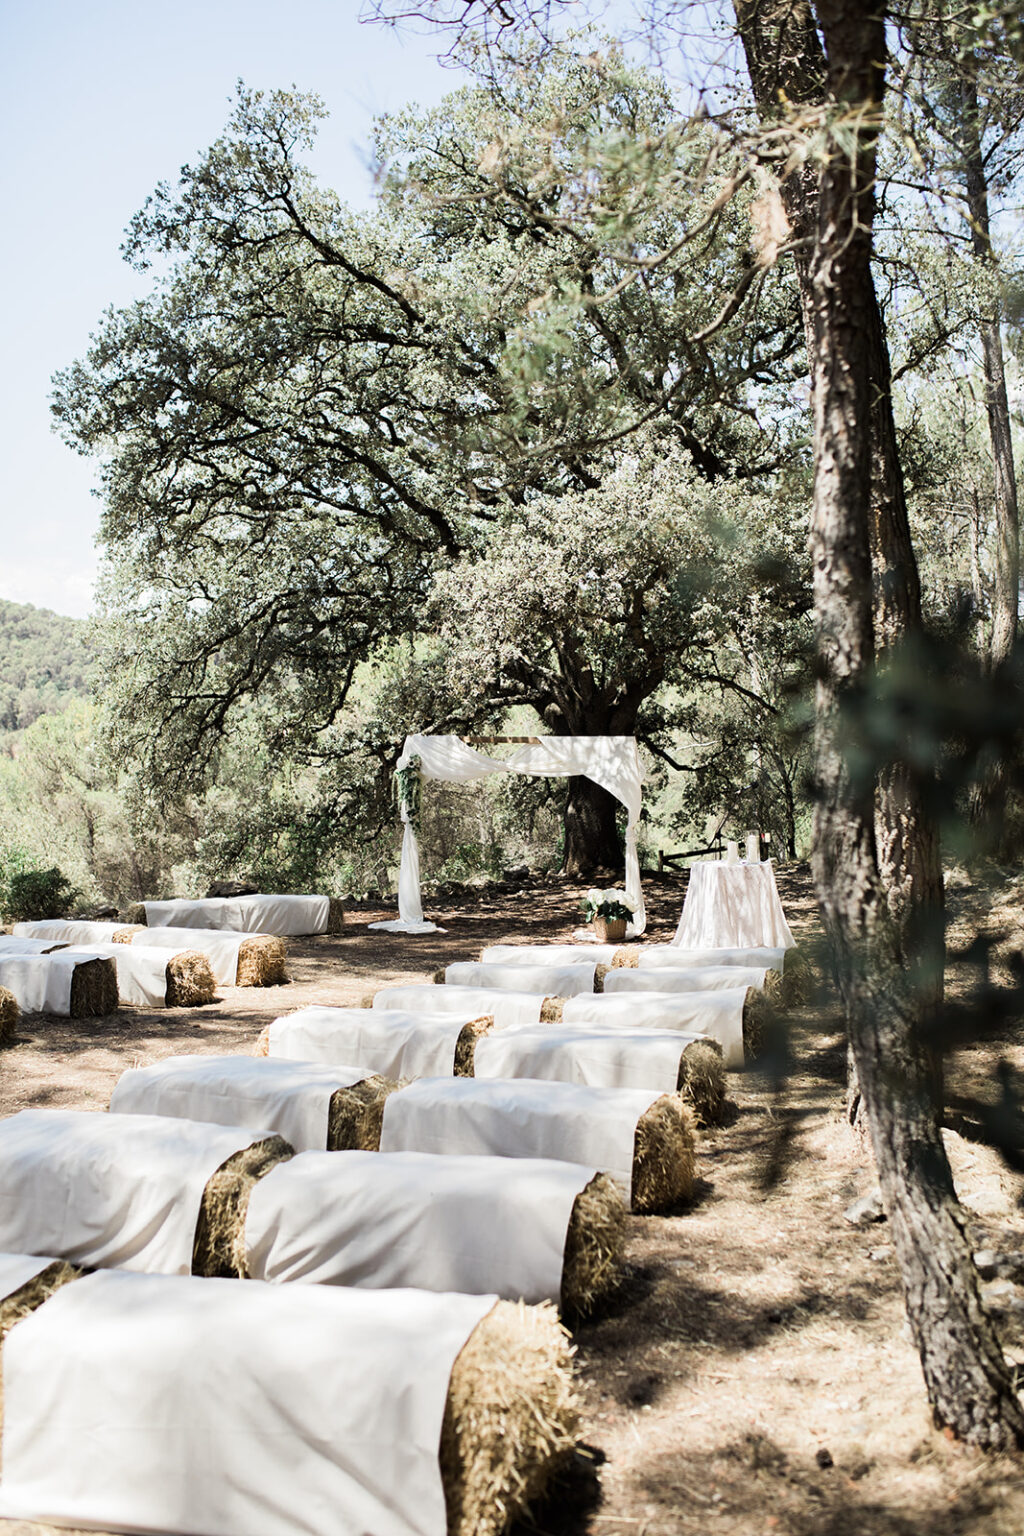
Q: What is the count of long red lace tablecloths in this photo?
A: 0